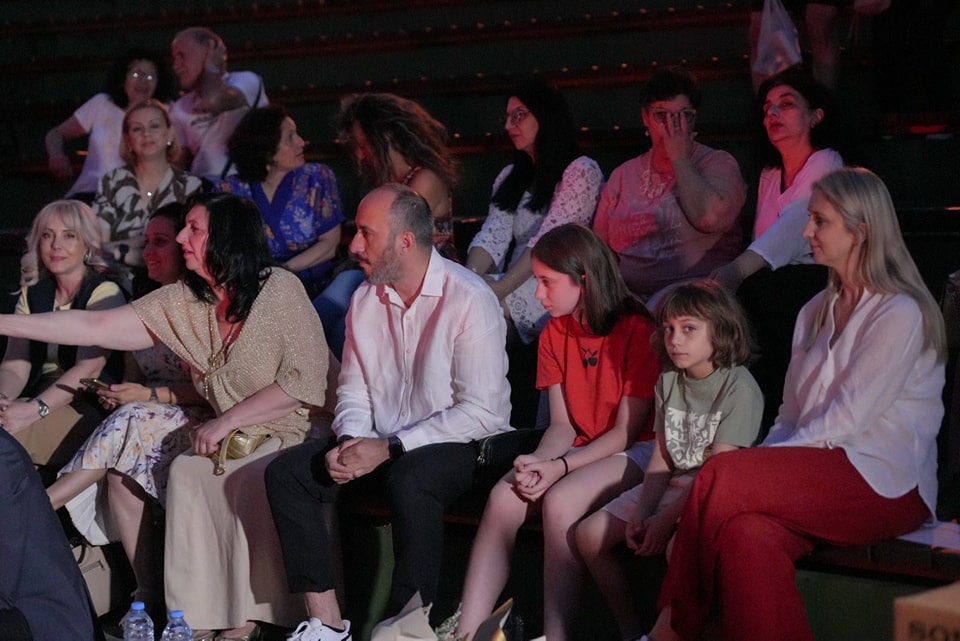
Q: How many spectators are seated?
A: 15